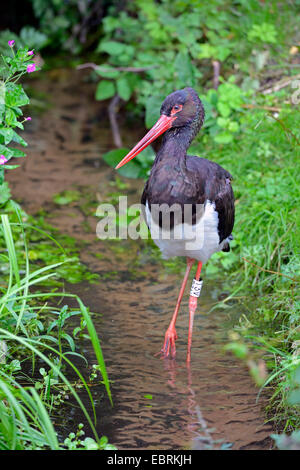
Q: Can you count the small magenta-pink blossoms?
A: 5